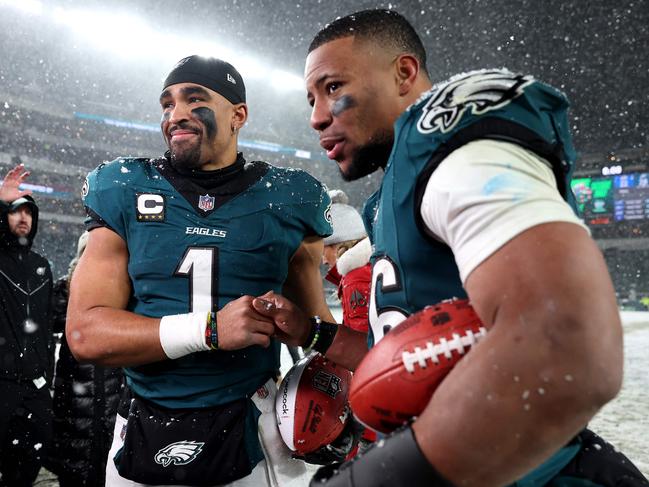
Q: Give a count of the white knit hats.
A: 1